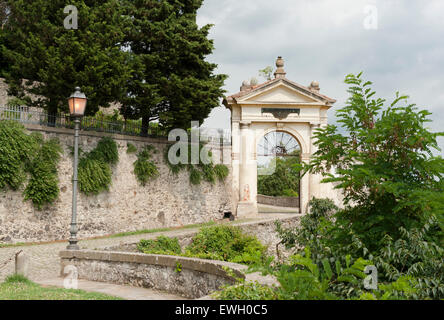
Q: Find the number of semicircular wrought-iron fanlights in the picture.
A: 1